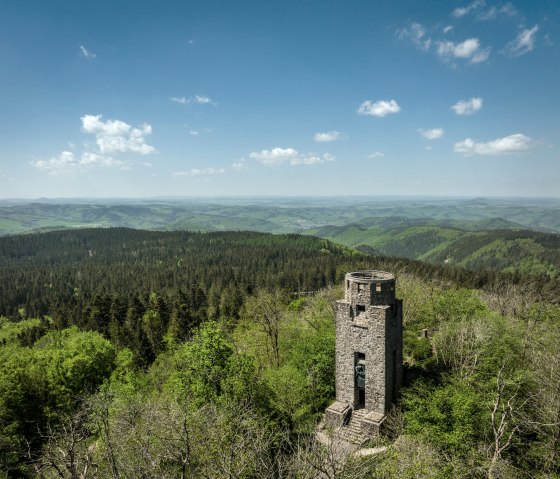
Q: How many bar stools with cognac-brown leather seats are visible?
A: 0